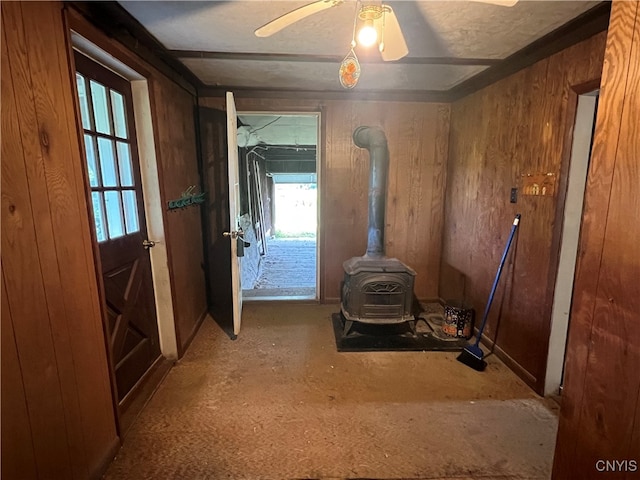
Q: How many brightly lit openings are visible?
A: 2